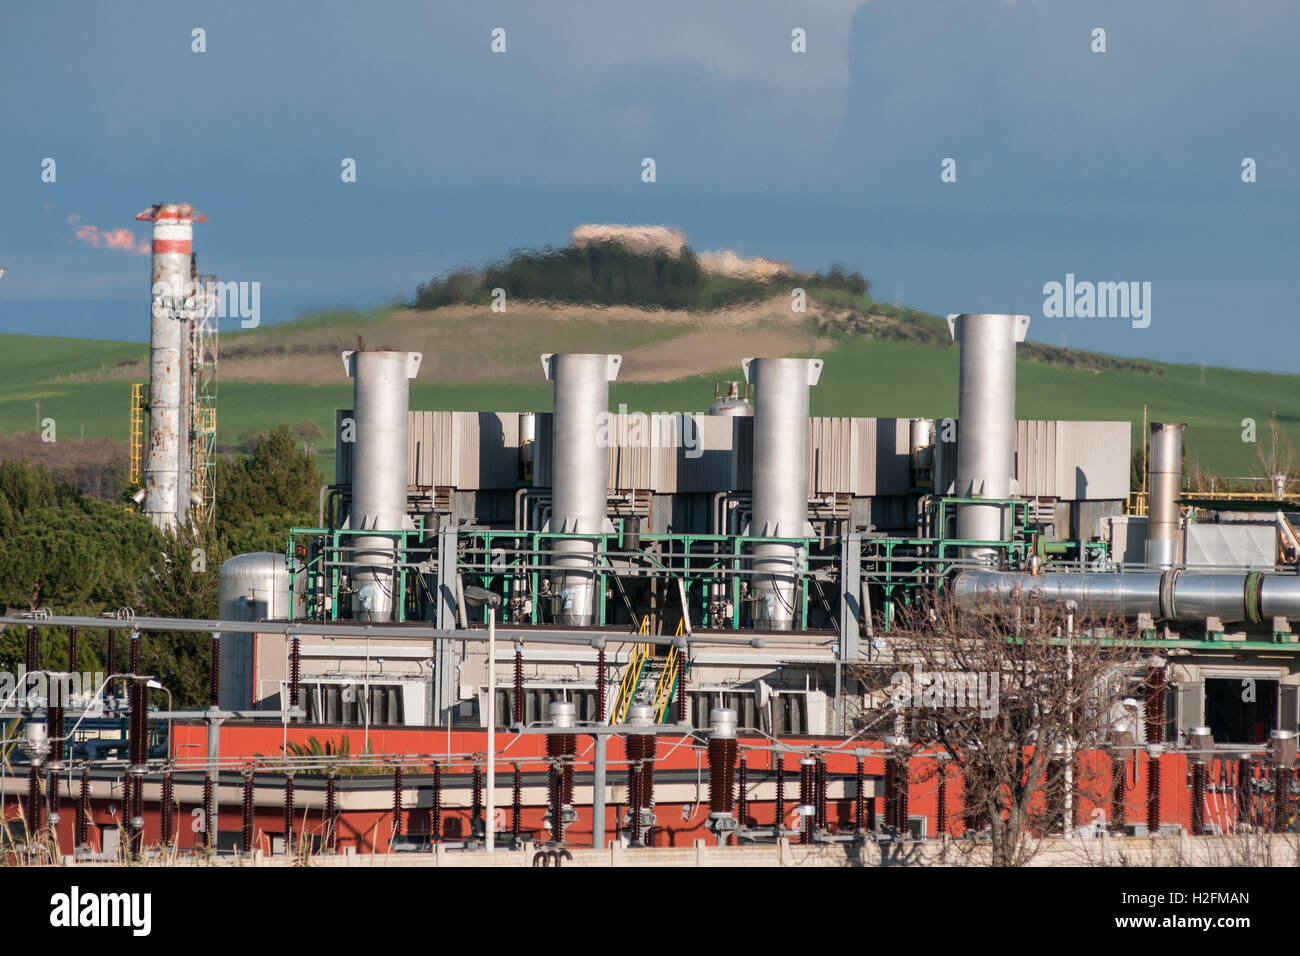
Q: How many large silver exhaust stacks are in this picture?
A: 4